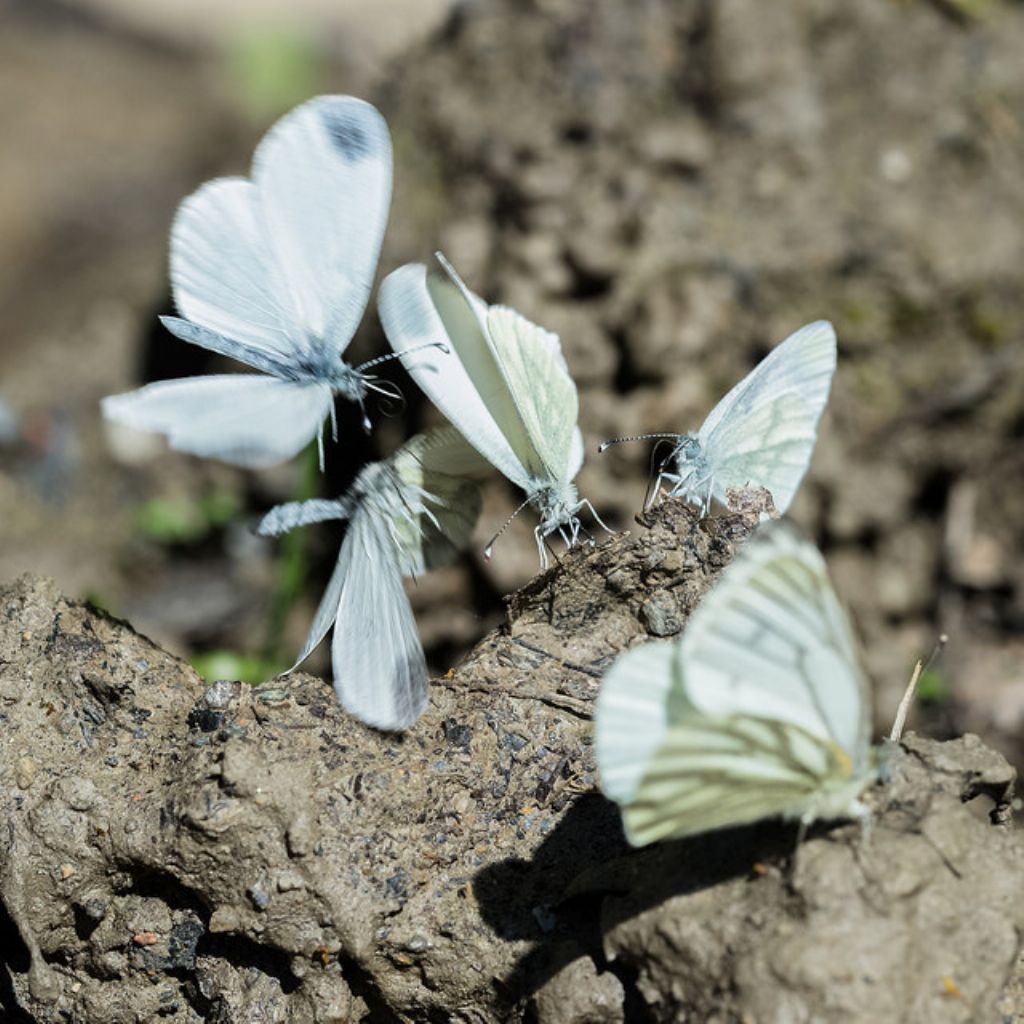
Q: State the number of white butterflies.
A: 5